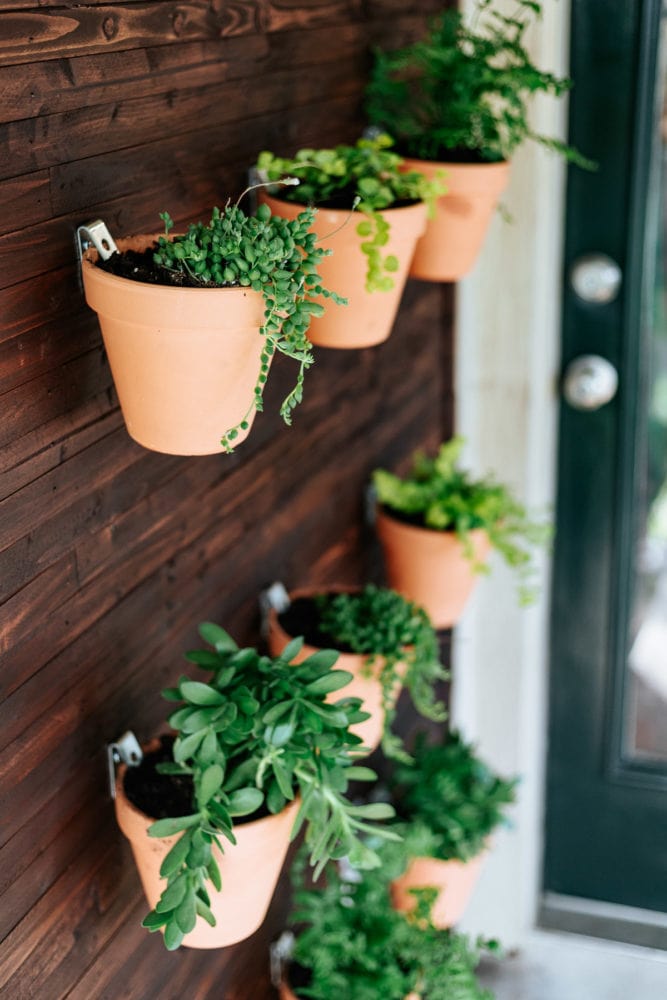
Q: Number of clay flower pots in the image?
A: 8